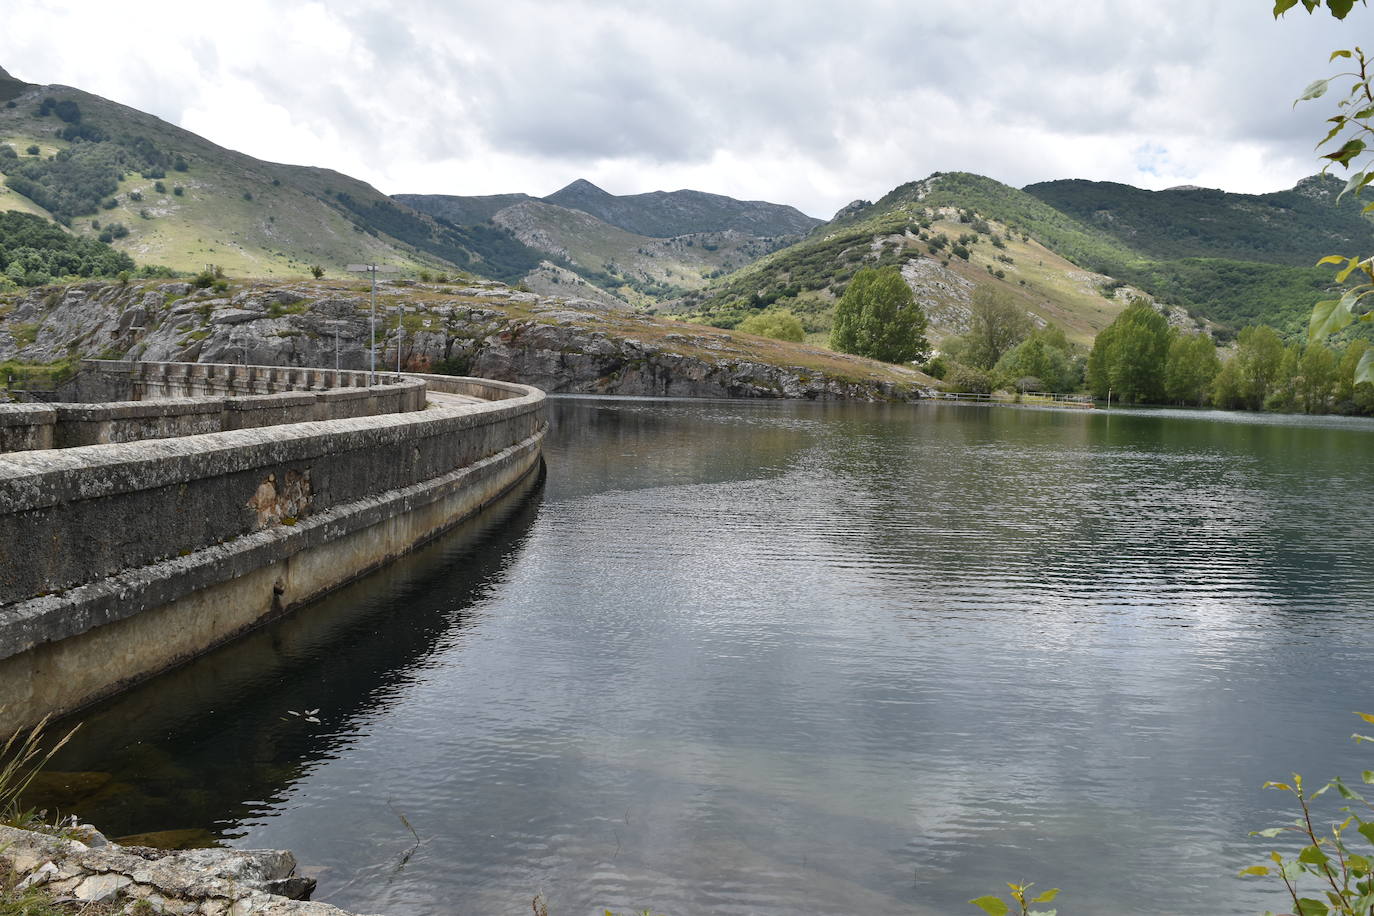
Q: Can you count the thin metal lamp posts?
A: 4